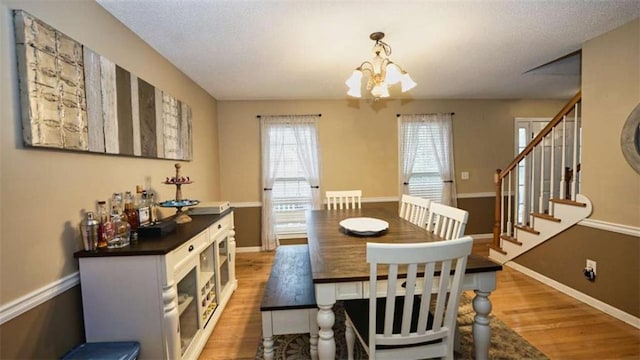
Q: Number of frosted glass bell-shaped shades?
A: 5